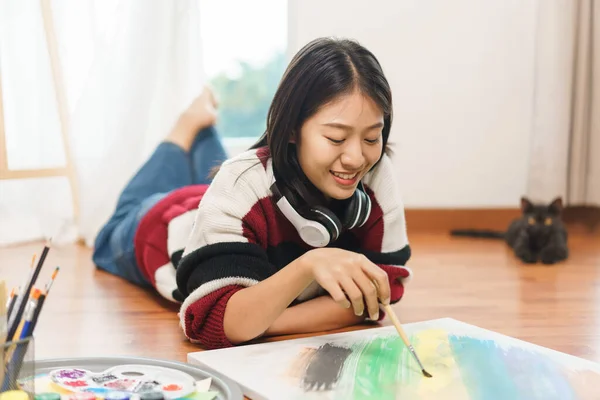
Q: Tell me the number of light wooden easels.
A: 1